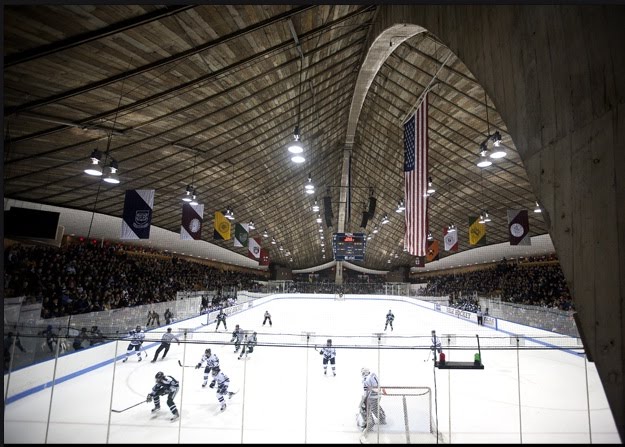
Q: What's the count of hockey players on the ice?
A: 11